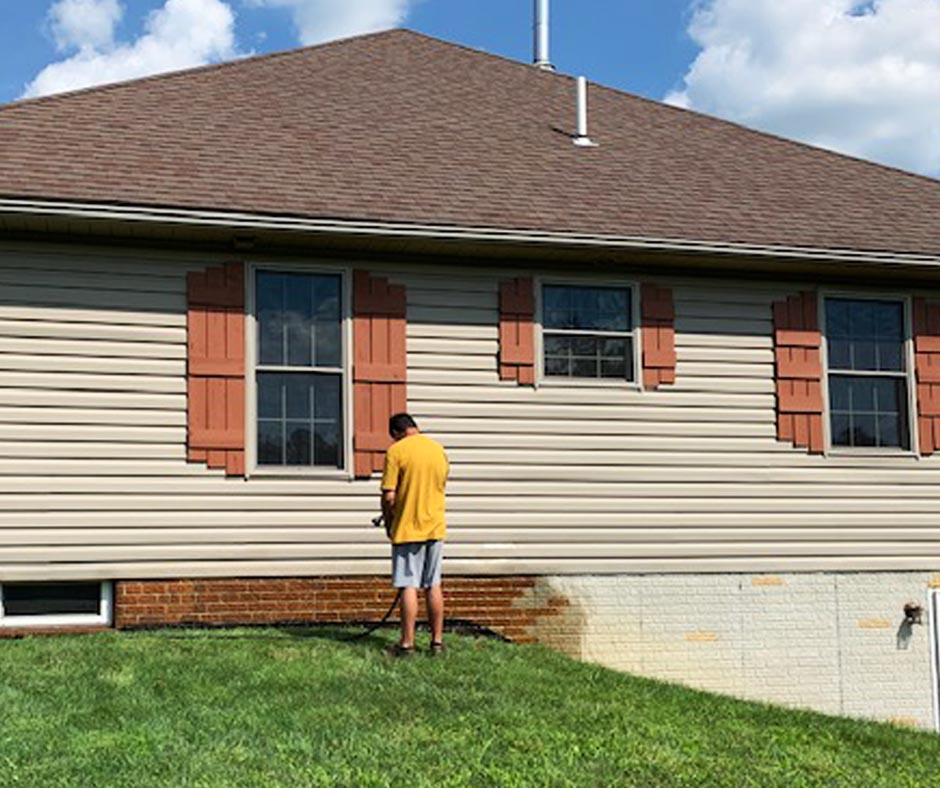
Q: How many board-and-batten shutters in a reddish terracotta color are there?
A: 6